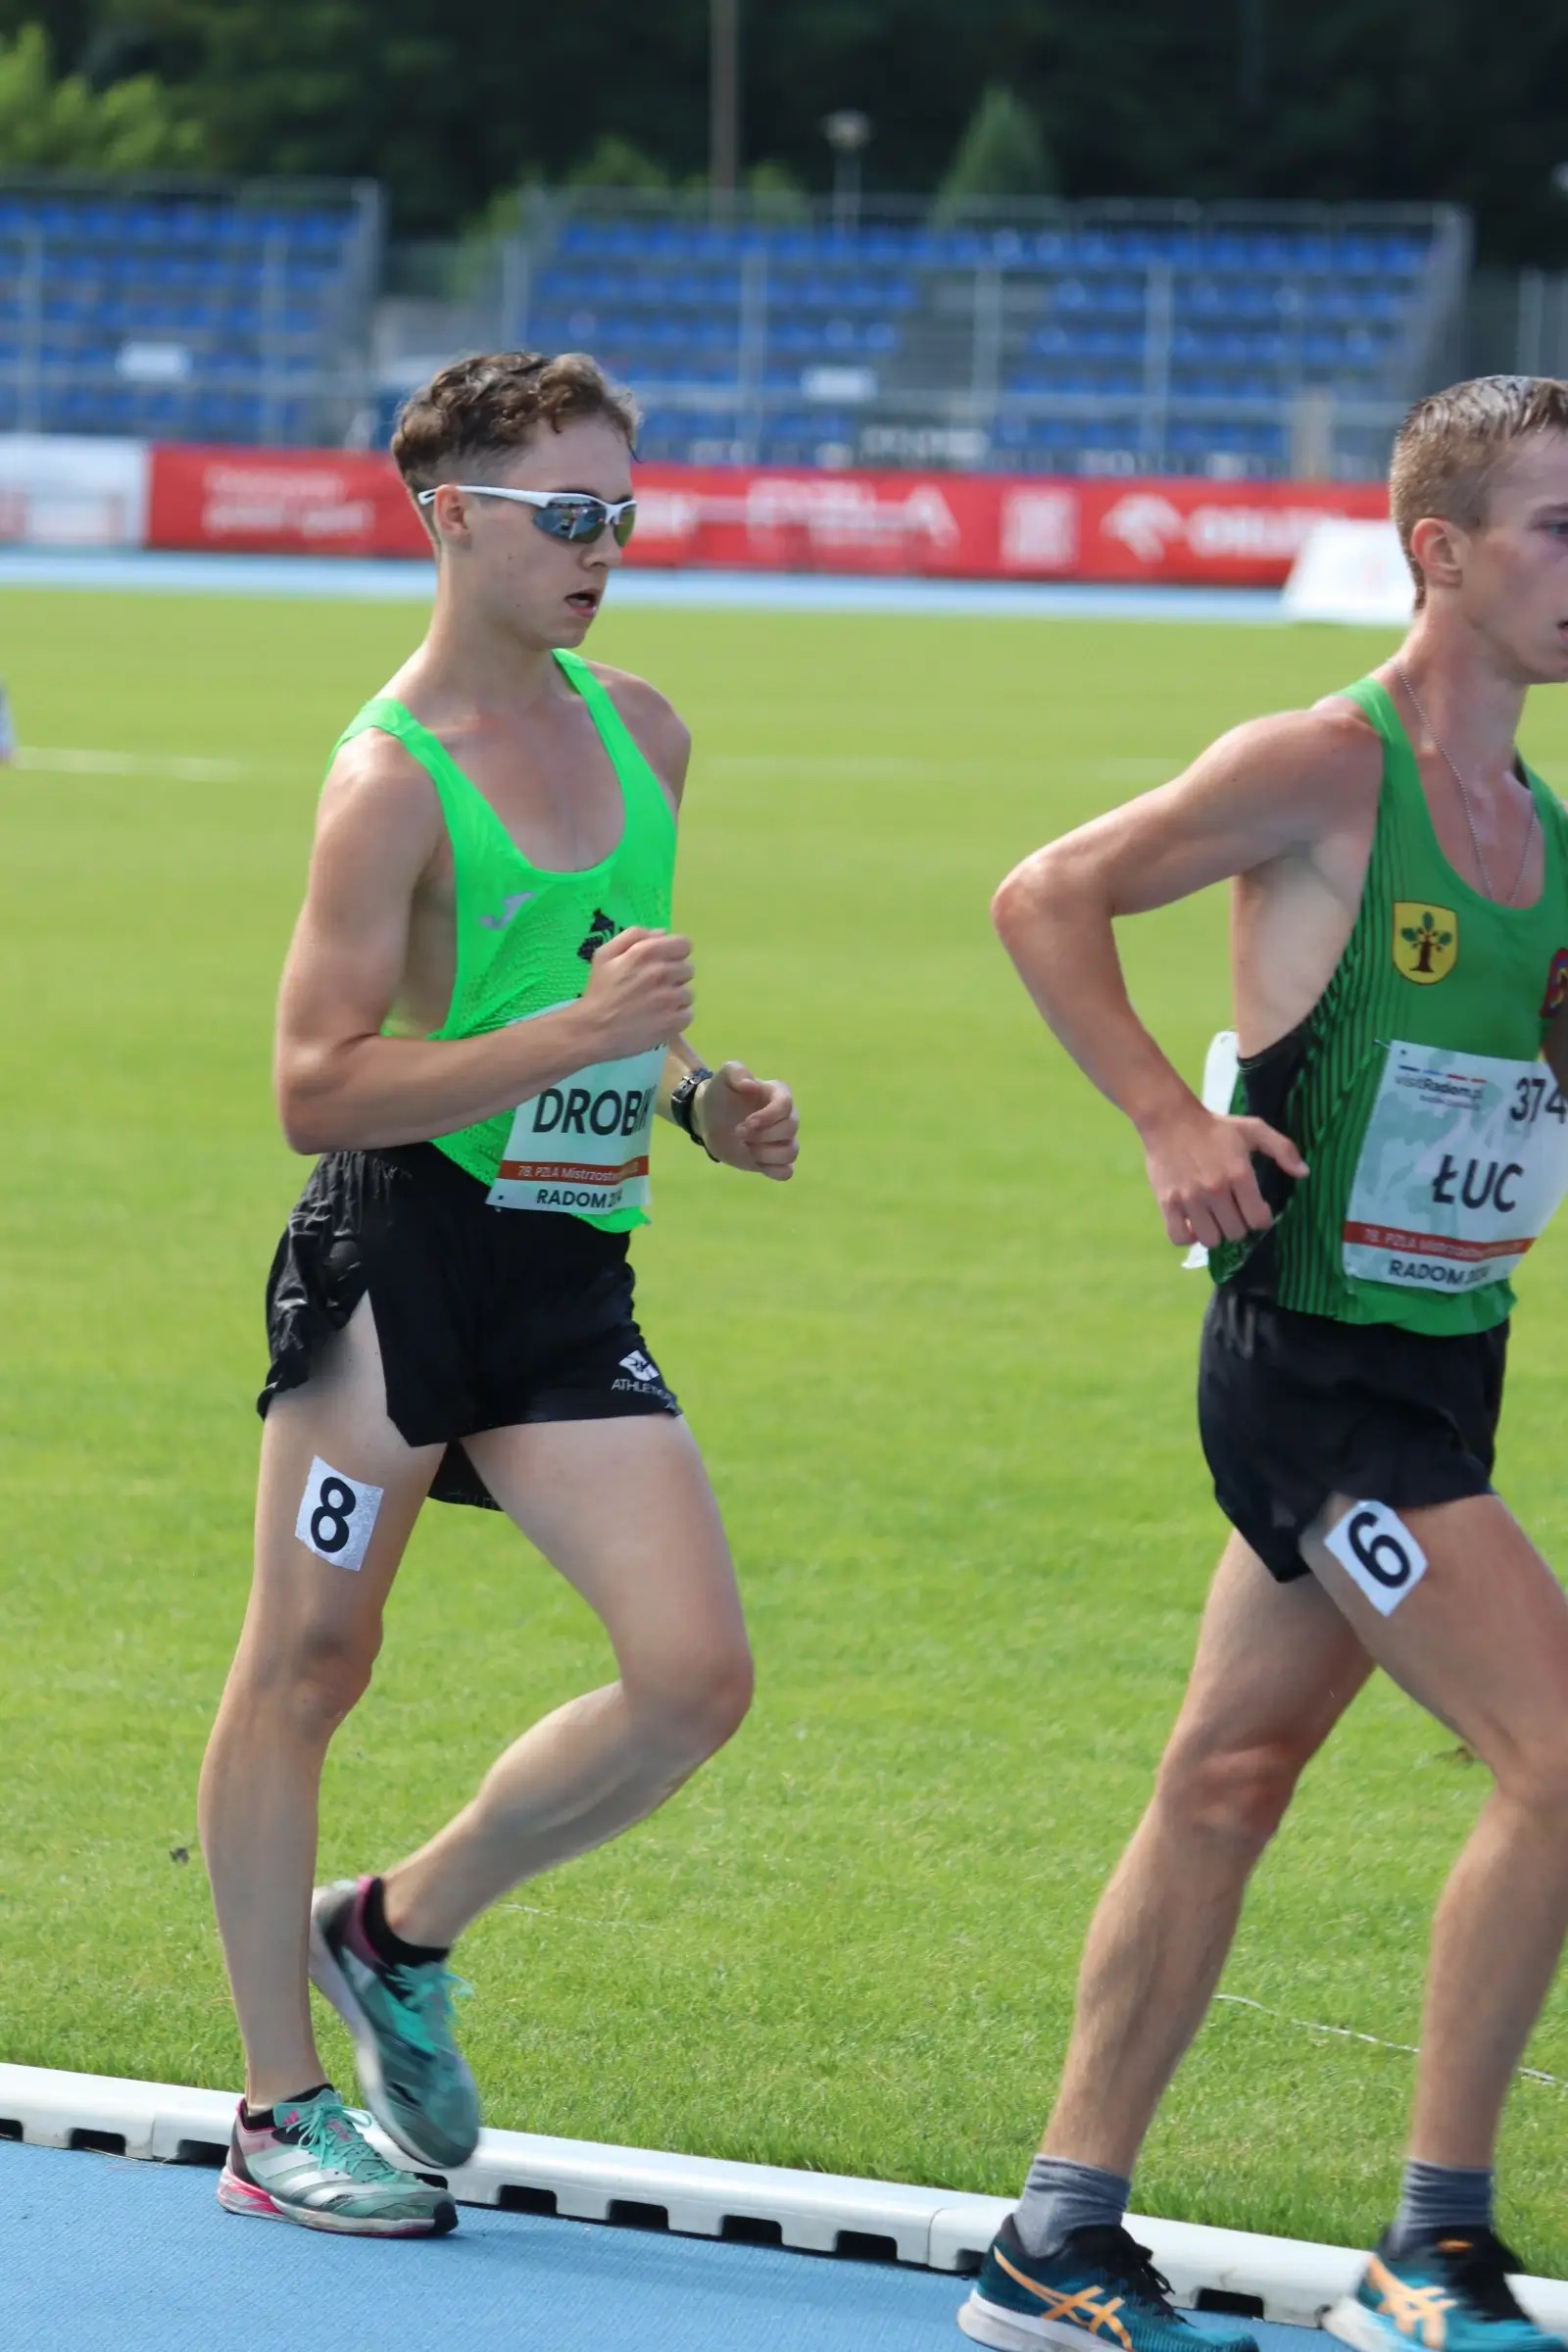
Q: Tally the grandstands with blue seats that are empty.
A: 2